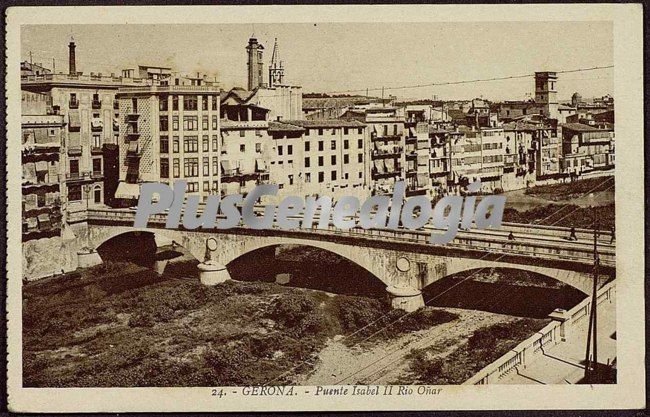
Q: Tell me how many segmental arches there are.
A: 3